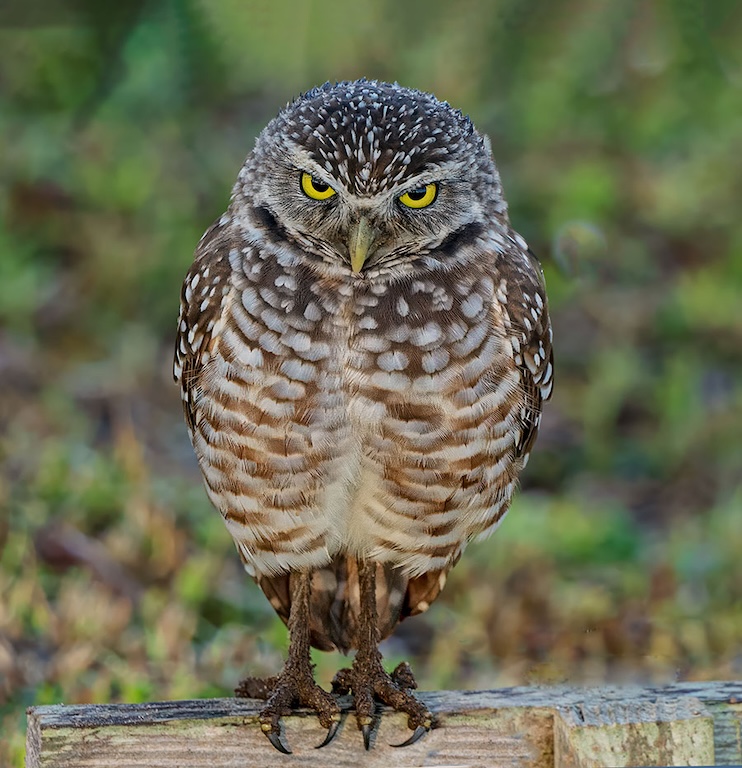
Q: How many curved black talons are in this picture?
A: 4